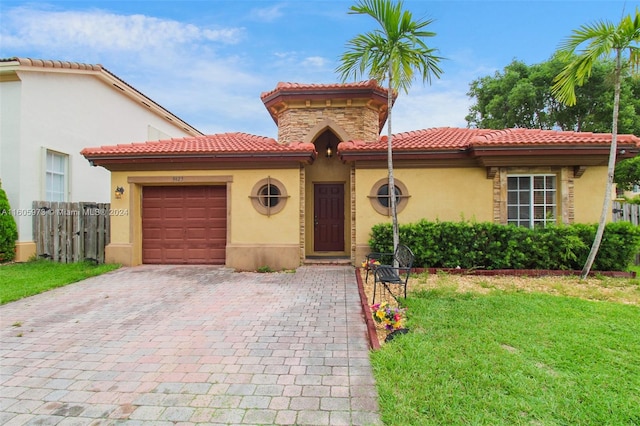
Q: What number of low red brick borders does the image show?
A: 2